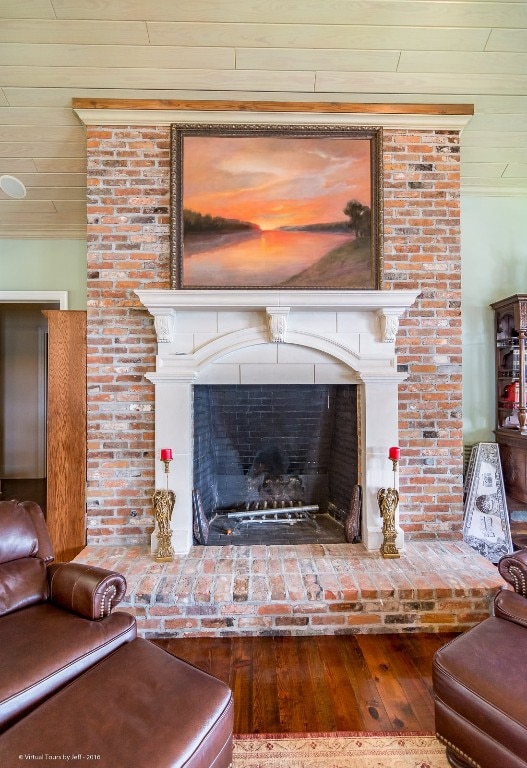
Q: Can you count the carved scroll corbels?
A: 3